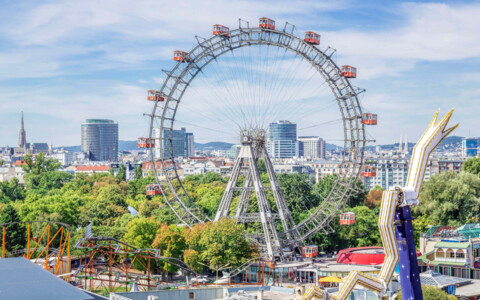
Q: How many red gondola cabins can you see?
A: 12